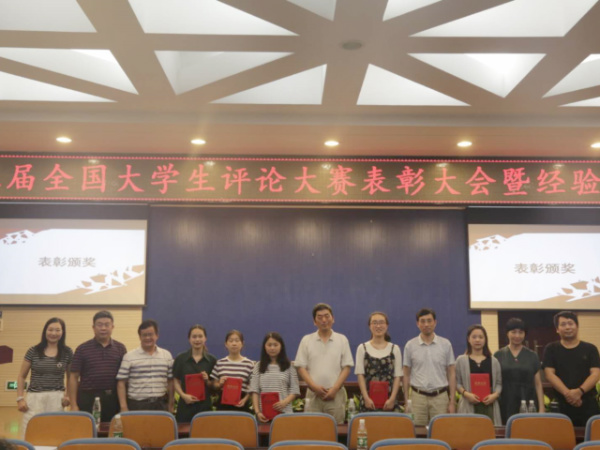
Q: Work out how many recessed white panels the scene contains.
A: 13